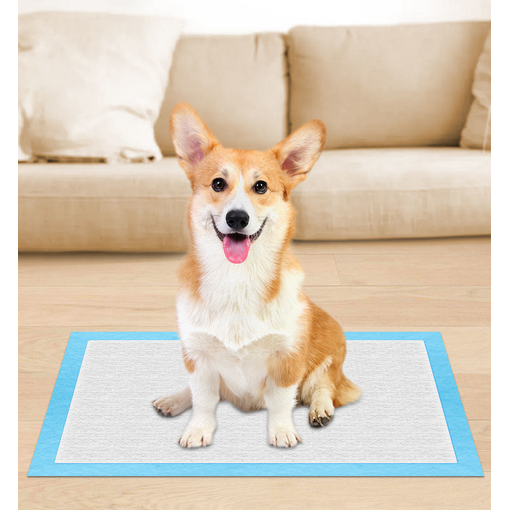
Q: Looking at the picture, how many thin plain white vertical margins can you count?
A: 2